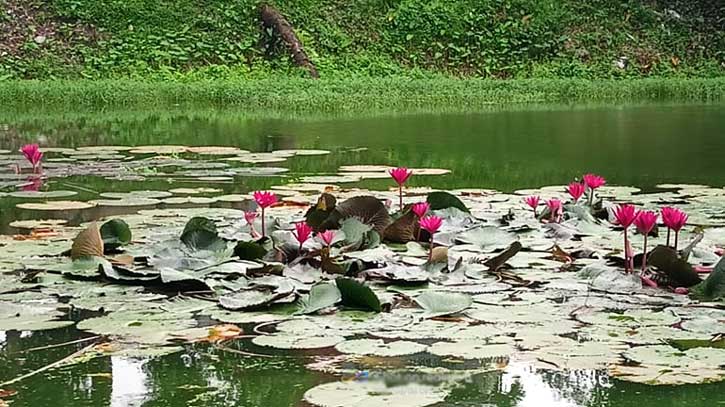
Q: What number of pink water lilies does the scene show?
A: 15